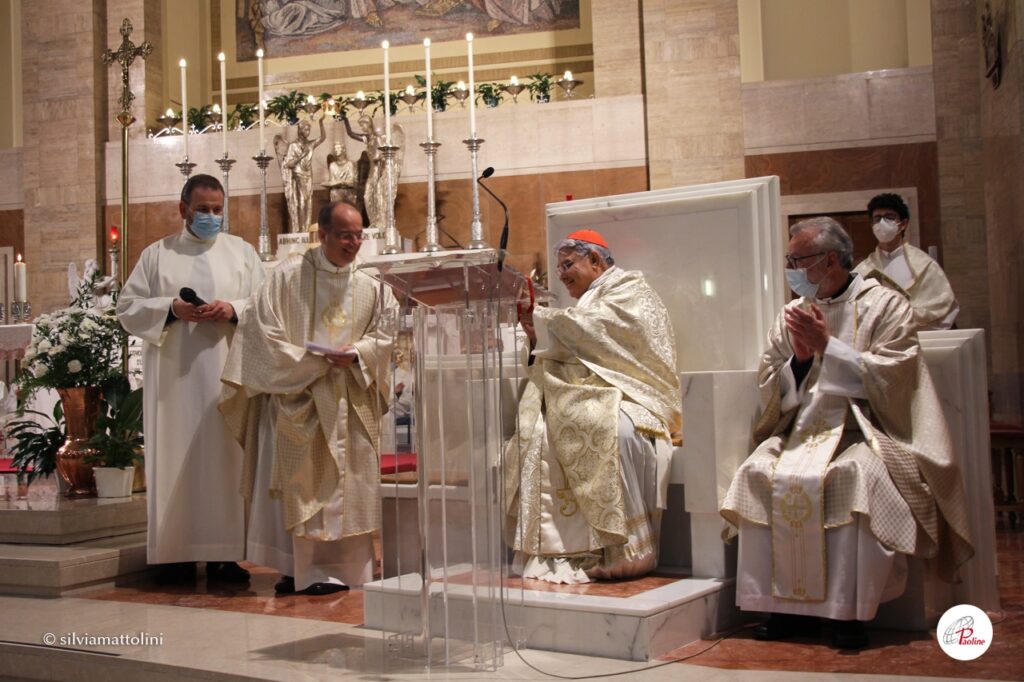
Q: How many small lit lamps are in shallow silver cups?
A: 9